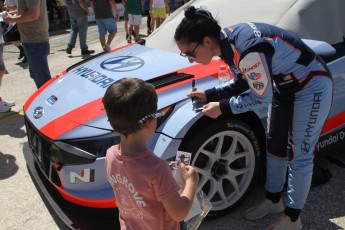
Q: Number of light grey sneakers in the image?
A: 2